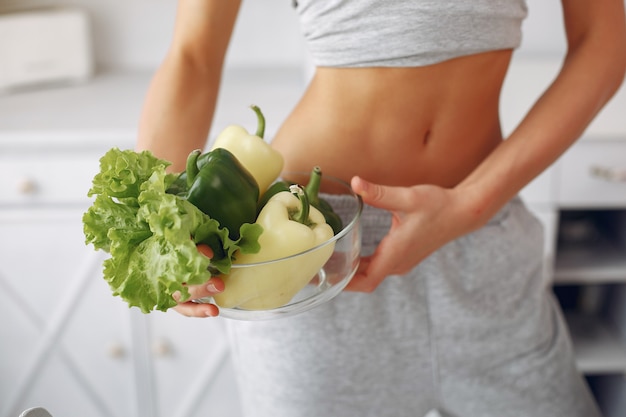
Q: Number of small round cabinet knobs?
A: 3